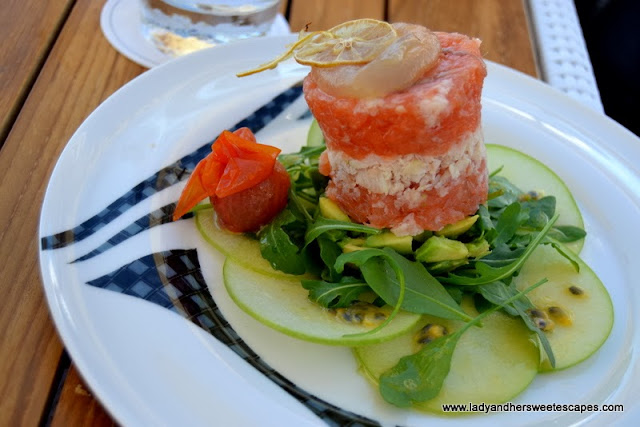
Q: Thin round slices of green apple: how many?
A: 6